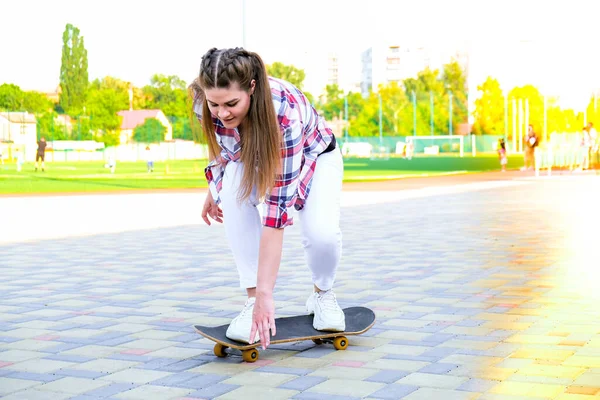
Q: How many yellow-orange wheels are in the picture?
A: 4